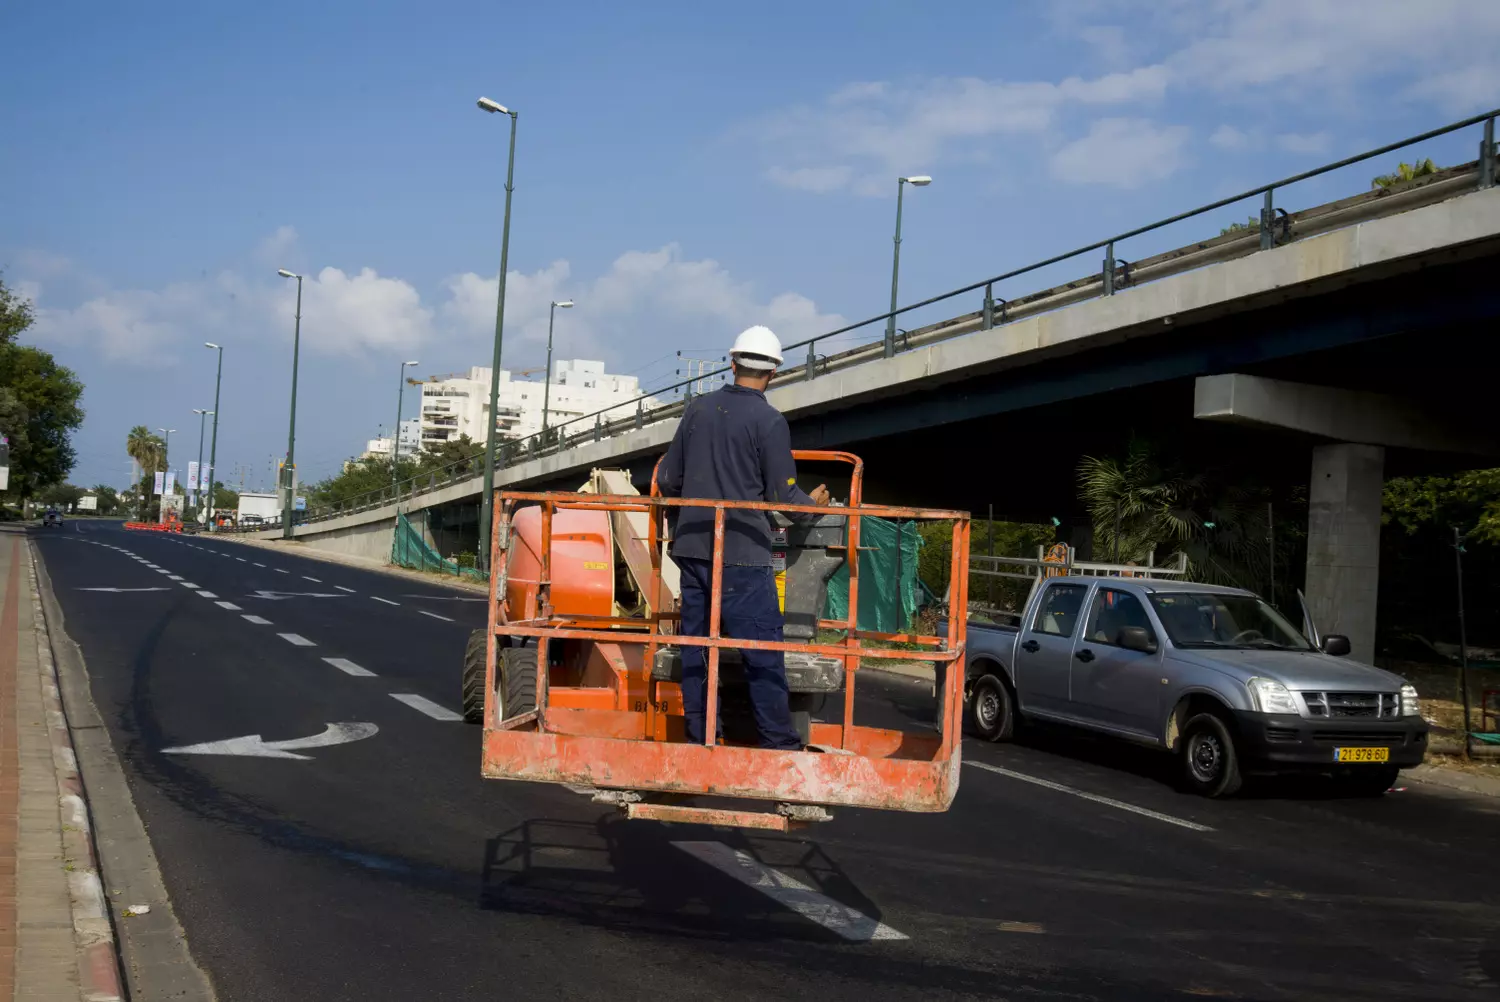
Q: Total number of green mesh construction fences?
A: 2